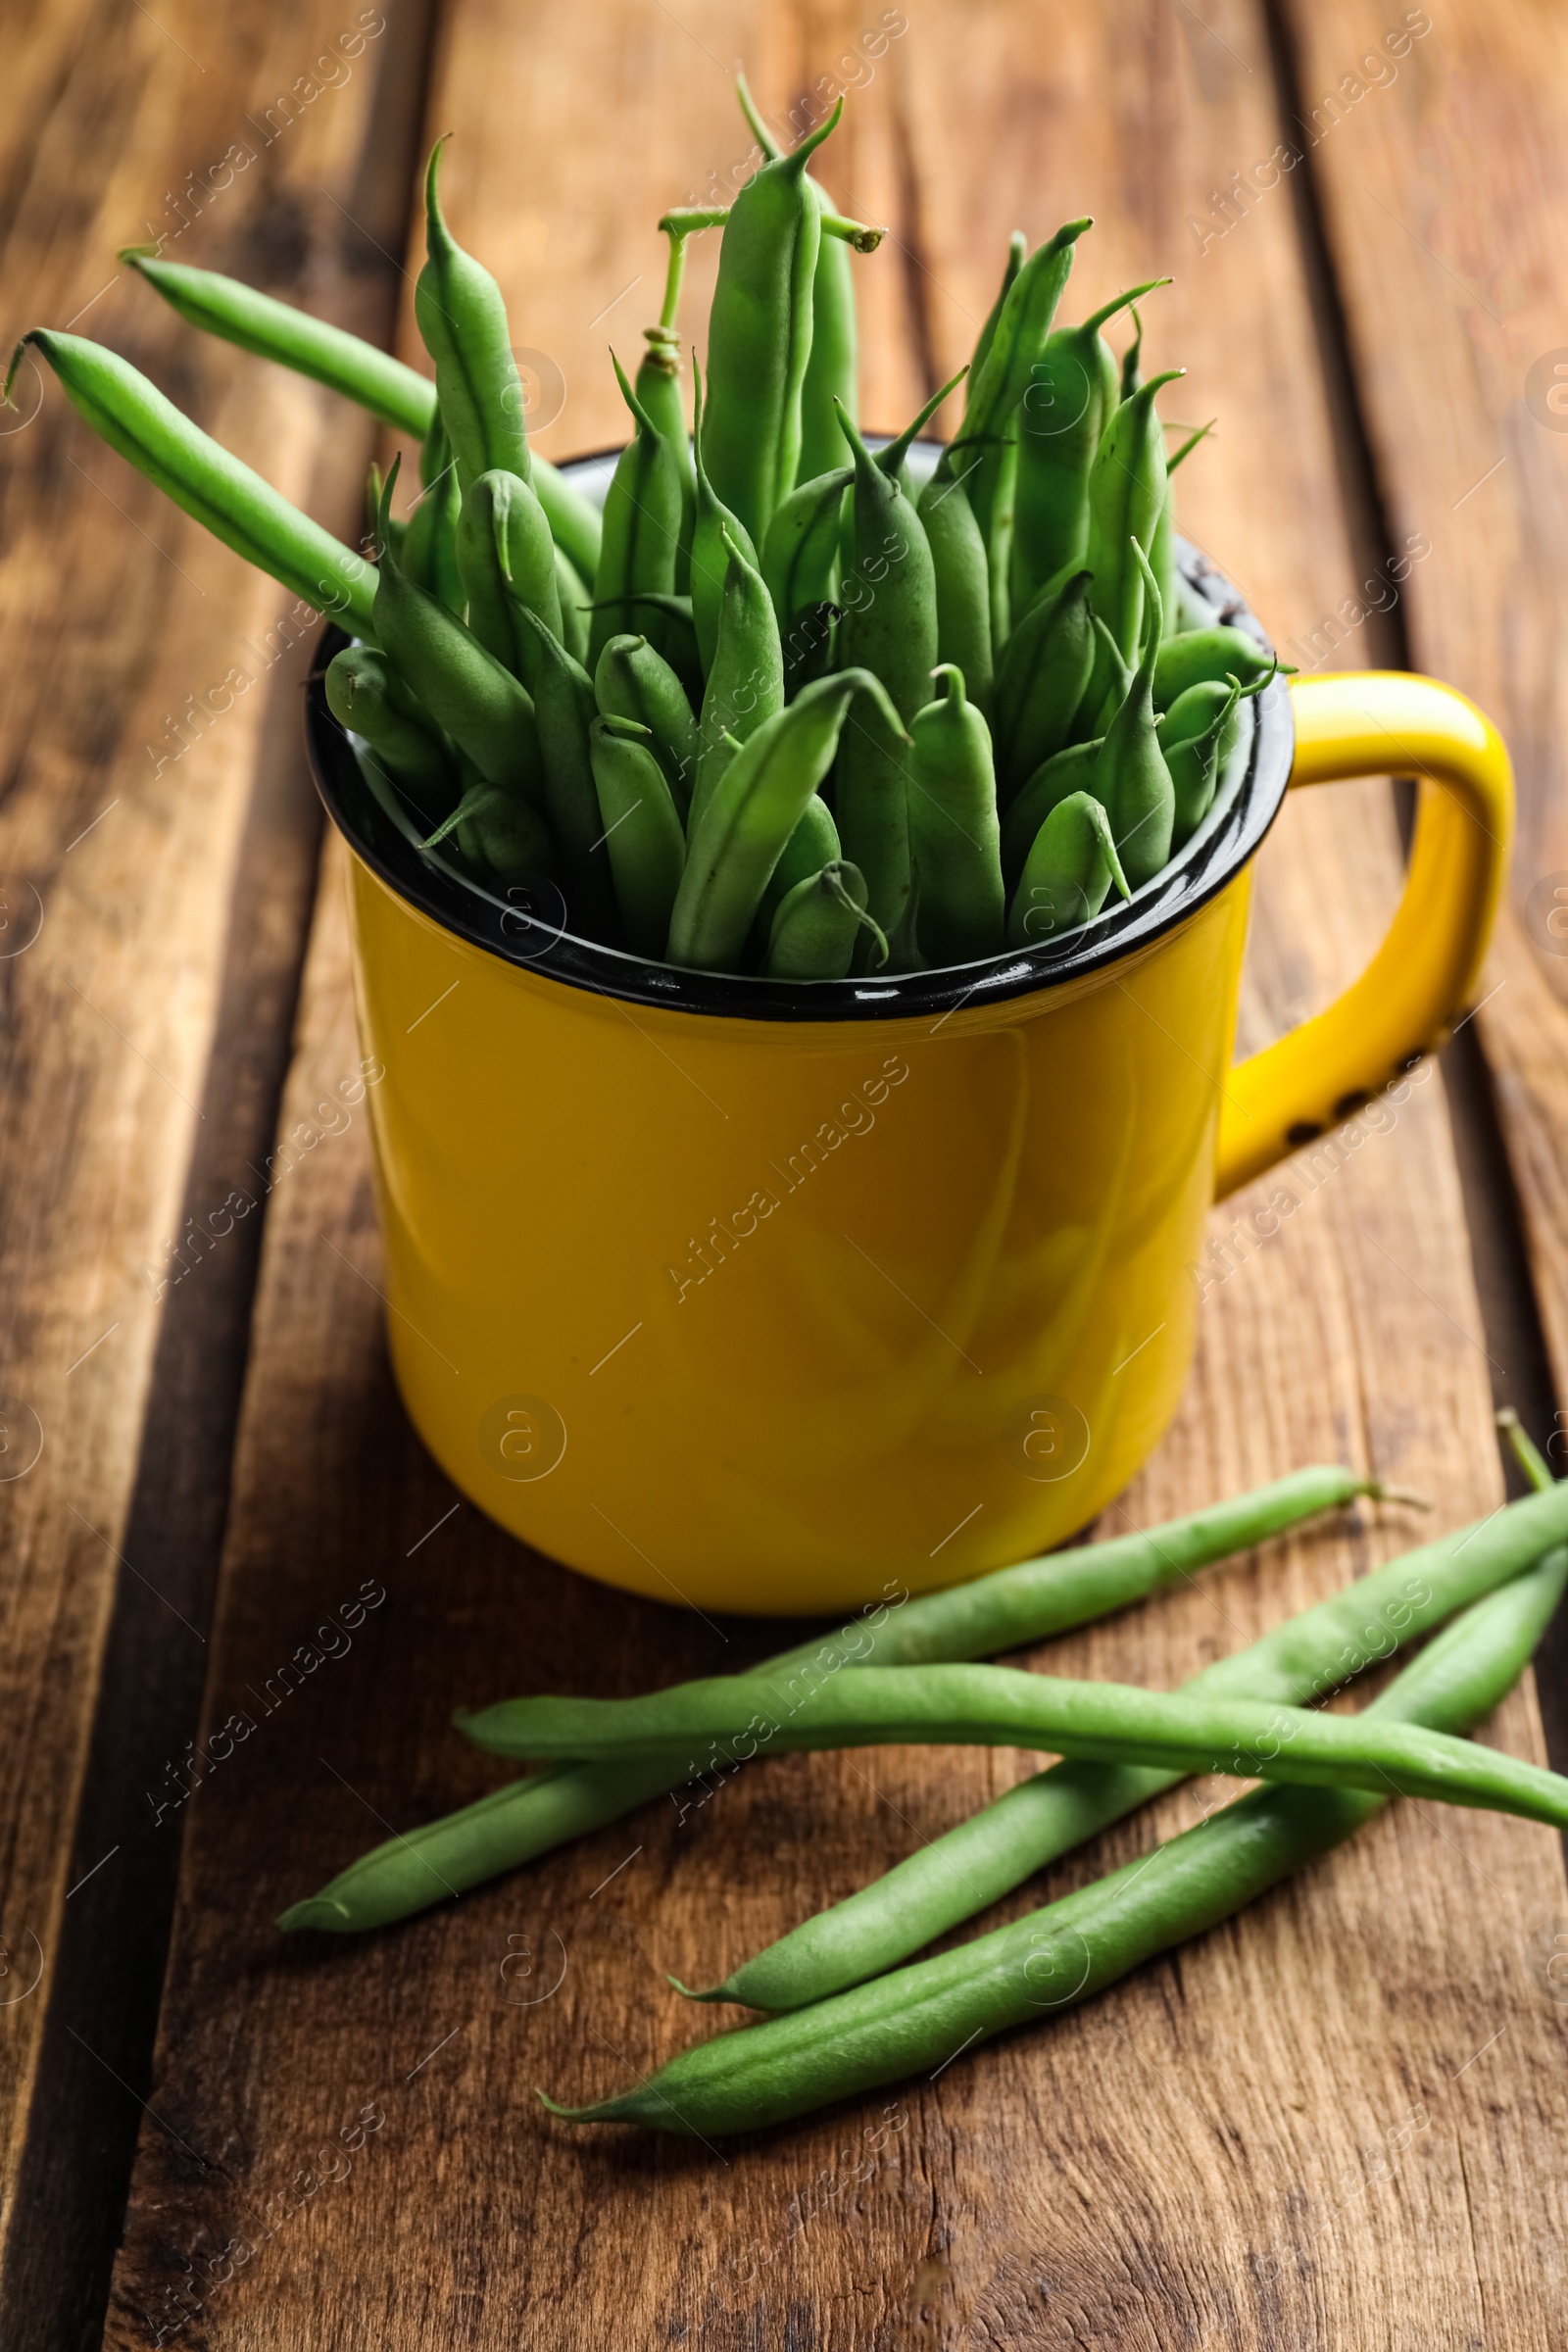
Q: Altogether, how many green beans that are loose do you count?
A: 4